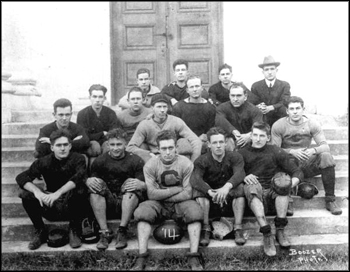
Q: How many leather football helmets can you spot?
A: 5